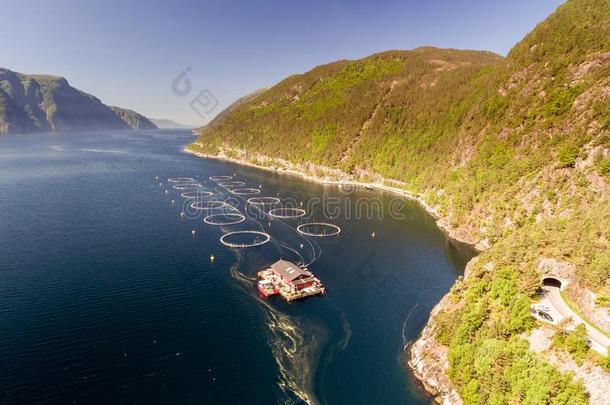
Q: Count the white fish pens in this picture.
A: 12